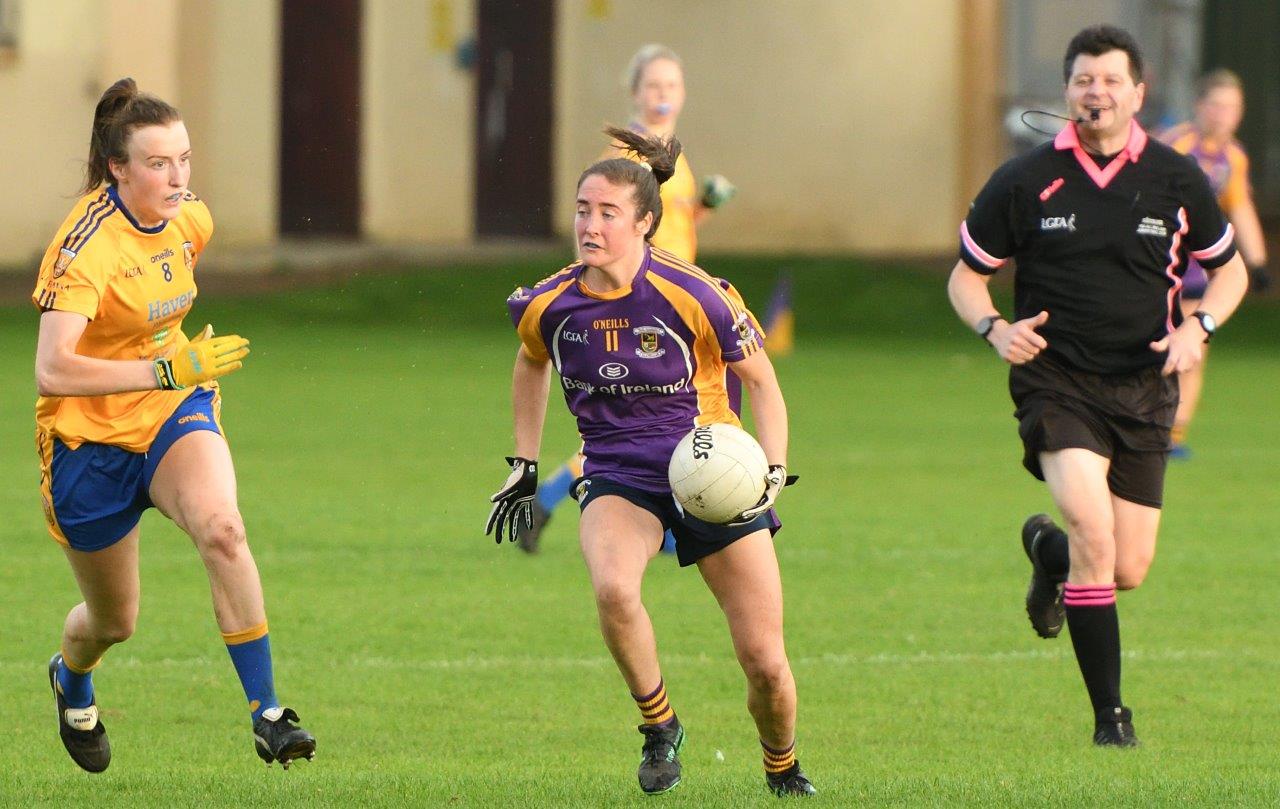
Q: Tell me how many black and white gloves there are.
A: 2